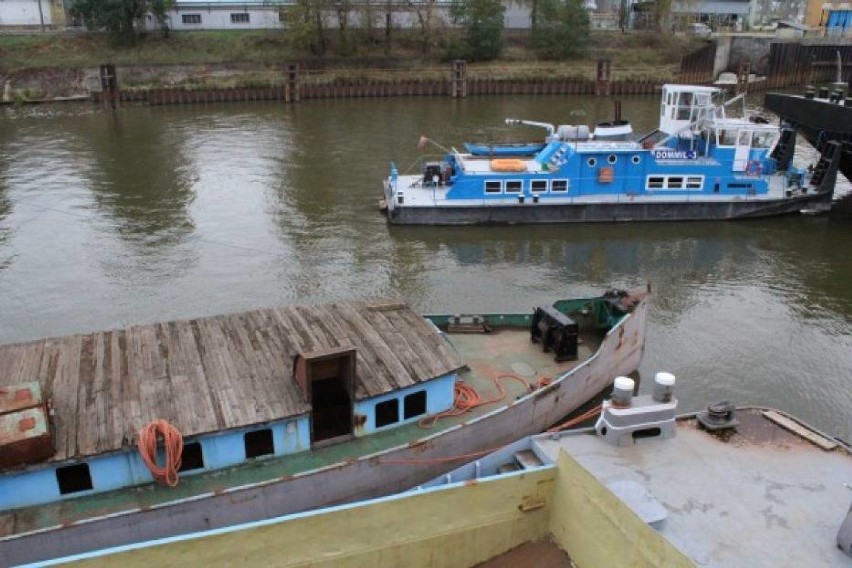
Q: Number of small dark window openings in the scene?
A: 5